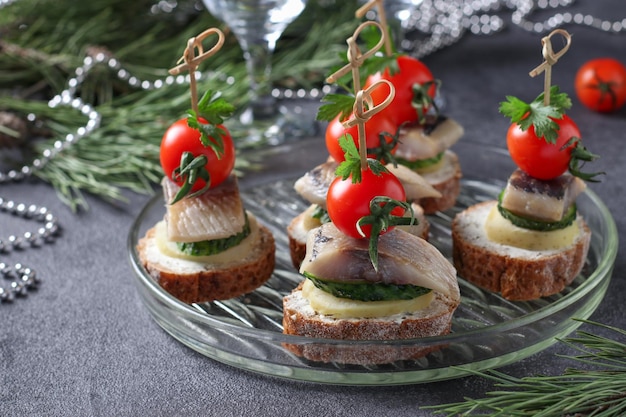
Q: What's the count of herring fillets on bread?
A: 5